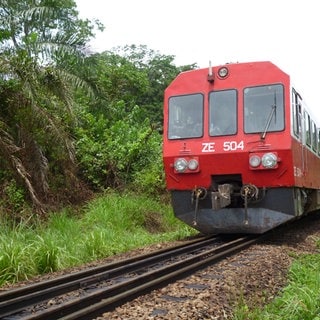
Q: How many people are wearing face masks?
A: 0